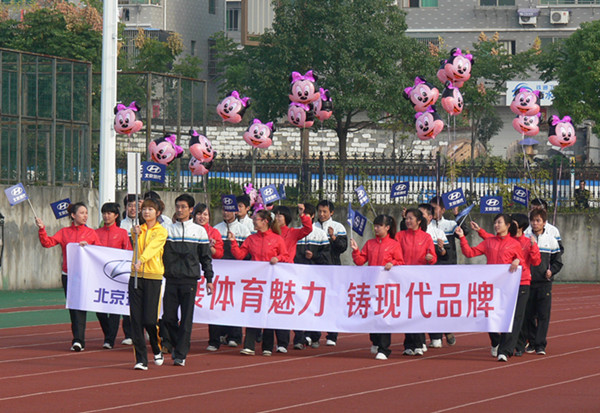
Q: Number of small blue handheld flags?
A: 14